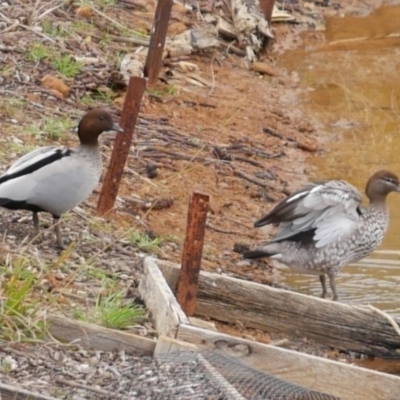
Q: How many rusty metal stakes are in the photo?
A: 4